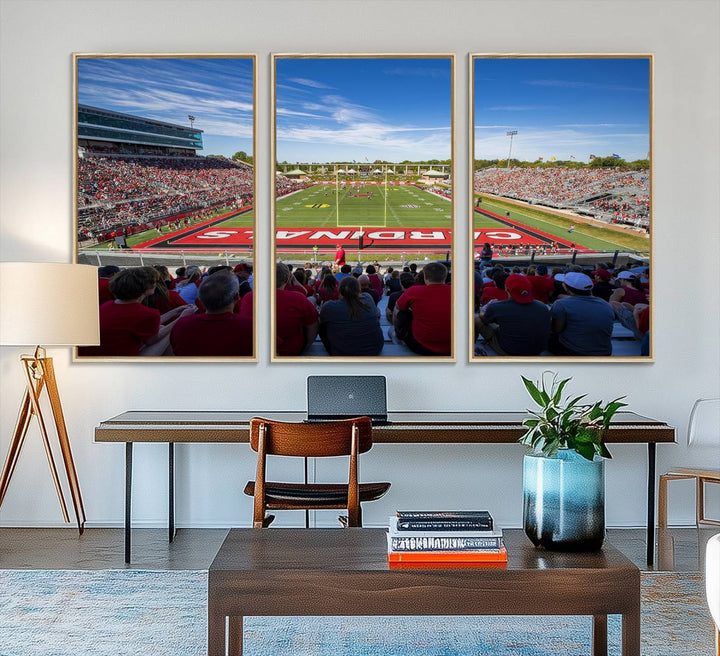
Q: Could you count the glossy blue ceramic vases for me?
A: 1